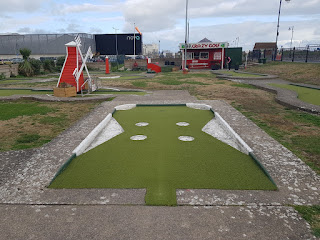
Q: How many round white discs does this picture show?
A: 4